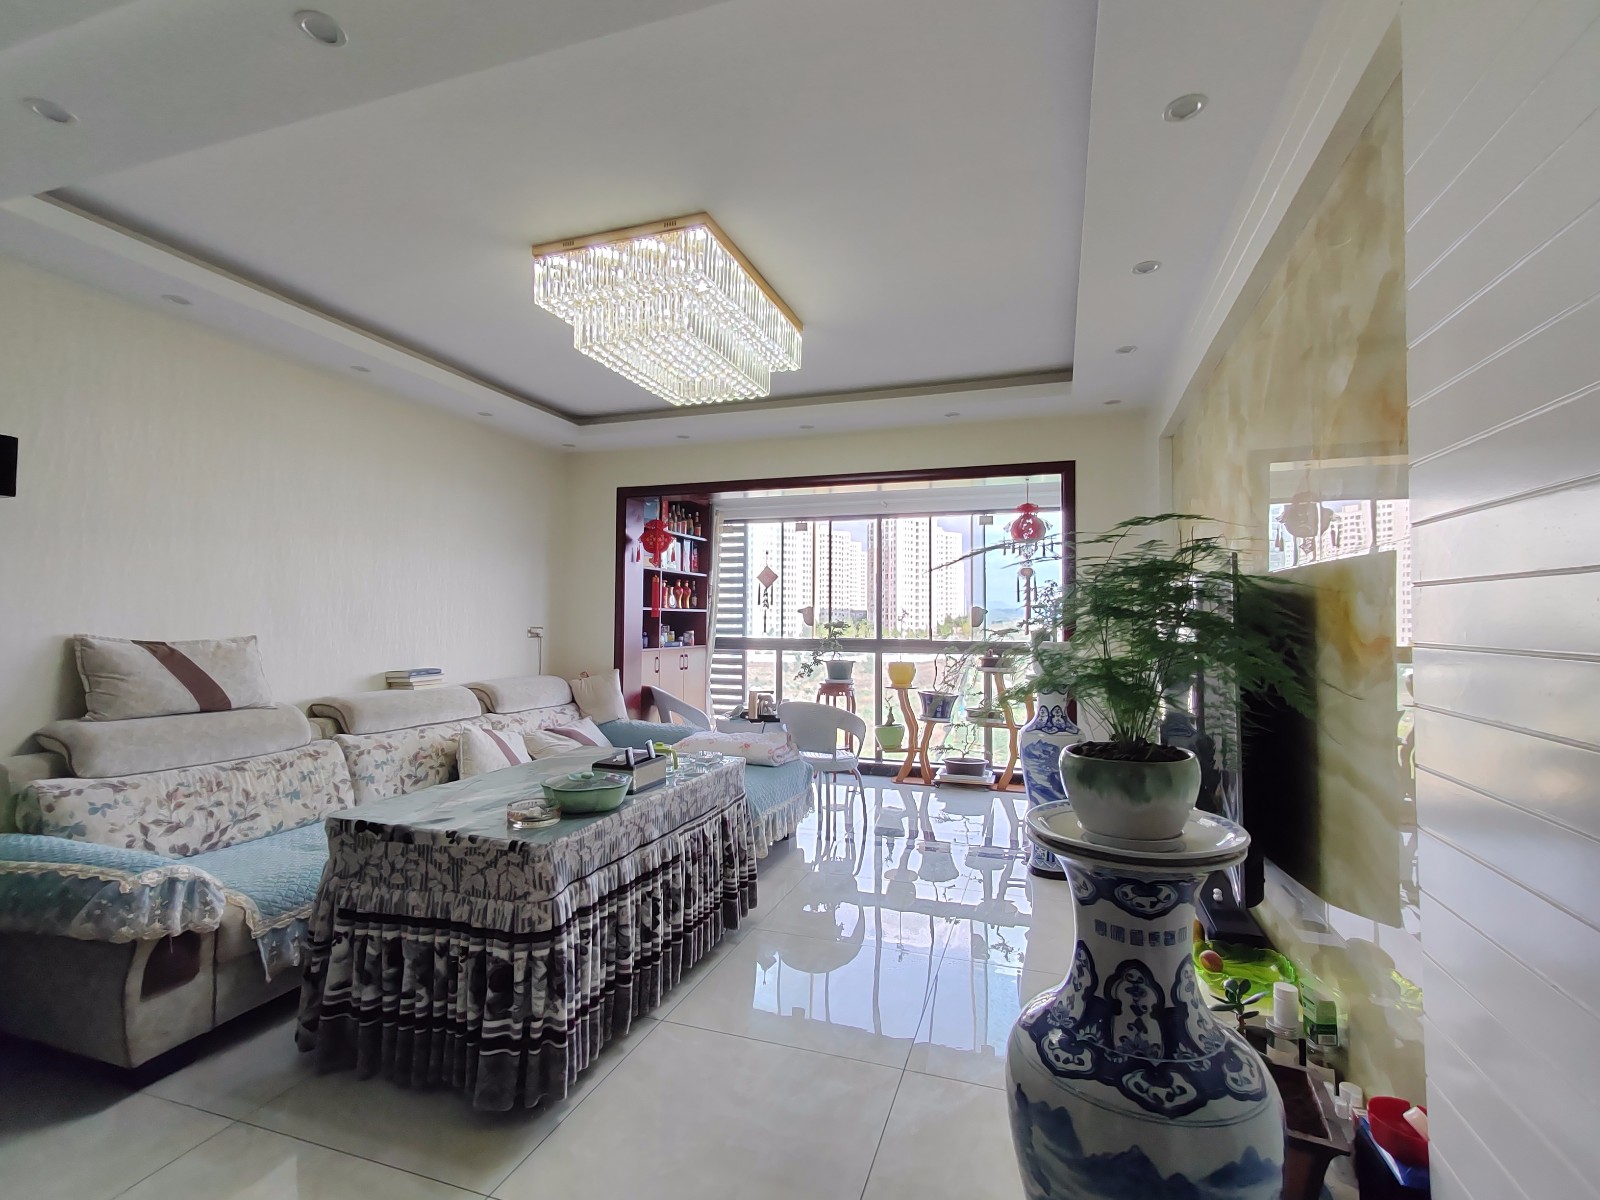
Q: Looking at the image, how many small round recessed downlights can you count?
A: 13